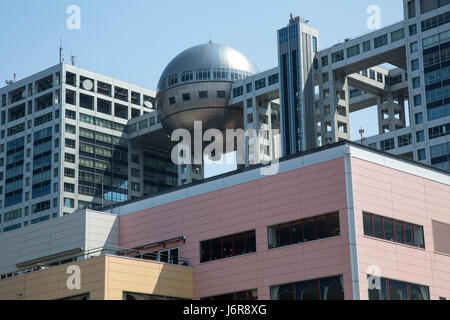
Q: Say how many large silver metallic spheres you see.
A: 1